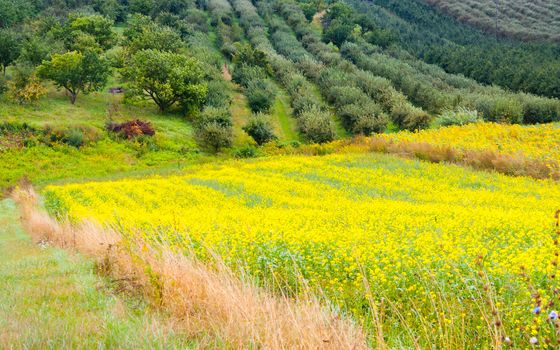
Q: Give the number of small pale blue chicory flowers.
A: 2